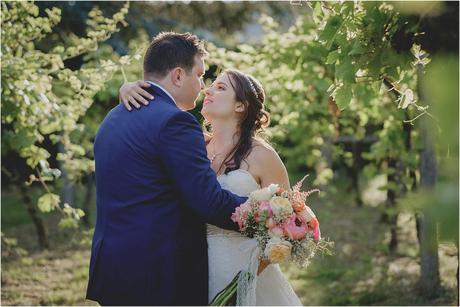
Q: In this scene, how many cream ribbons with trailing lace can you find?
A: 1